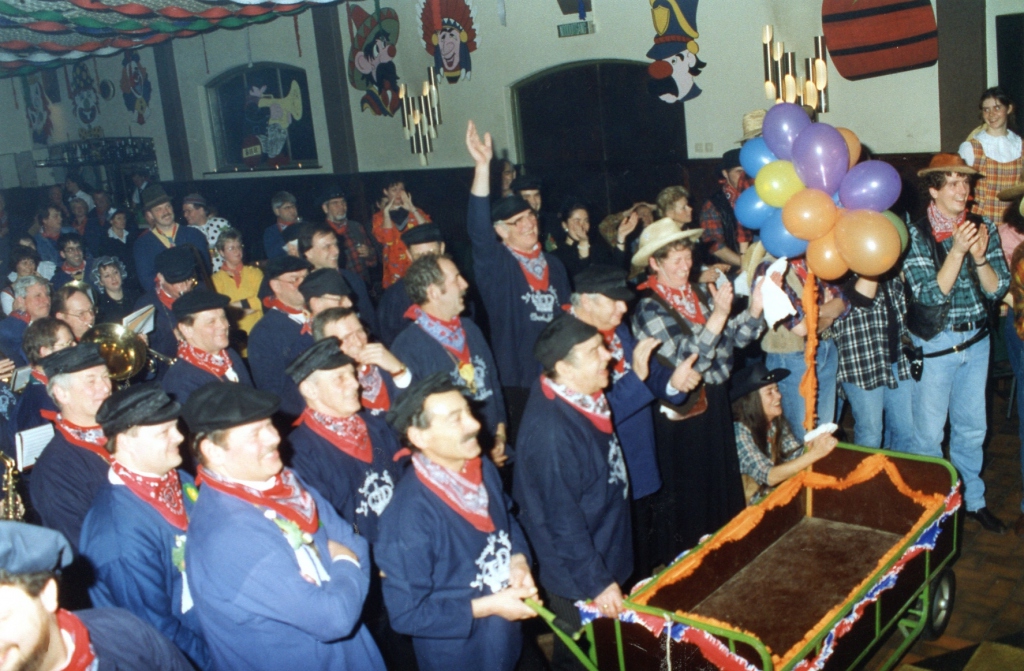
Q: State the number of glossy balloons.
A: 12